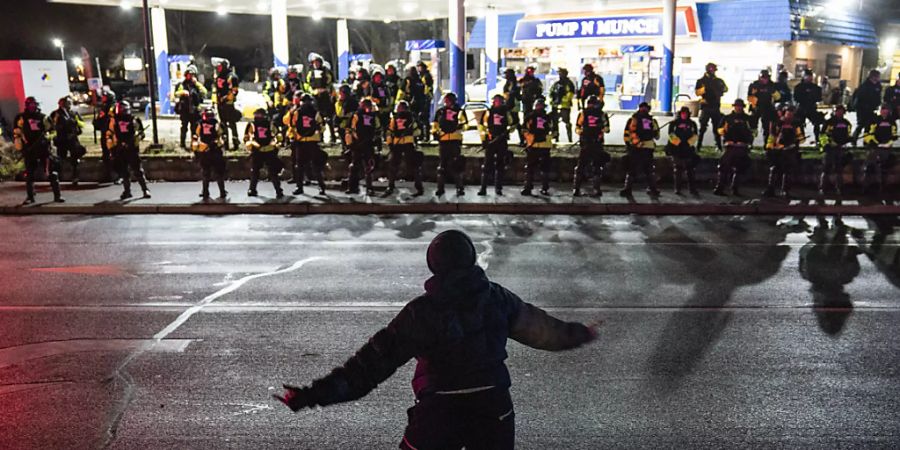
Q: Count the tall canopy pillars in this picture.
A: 6